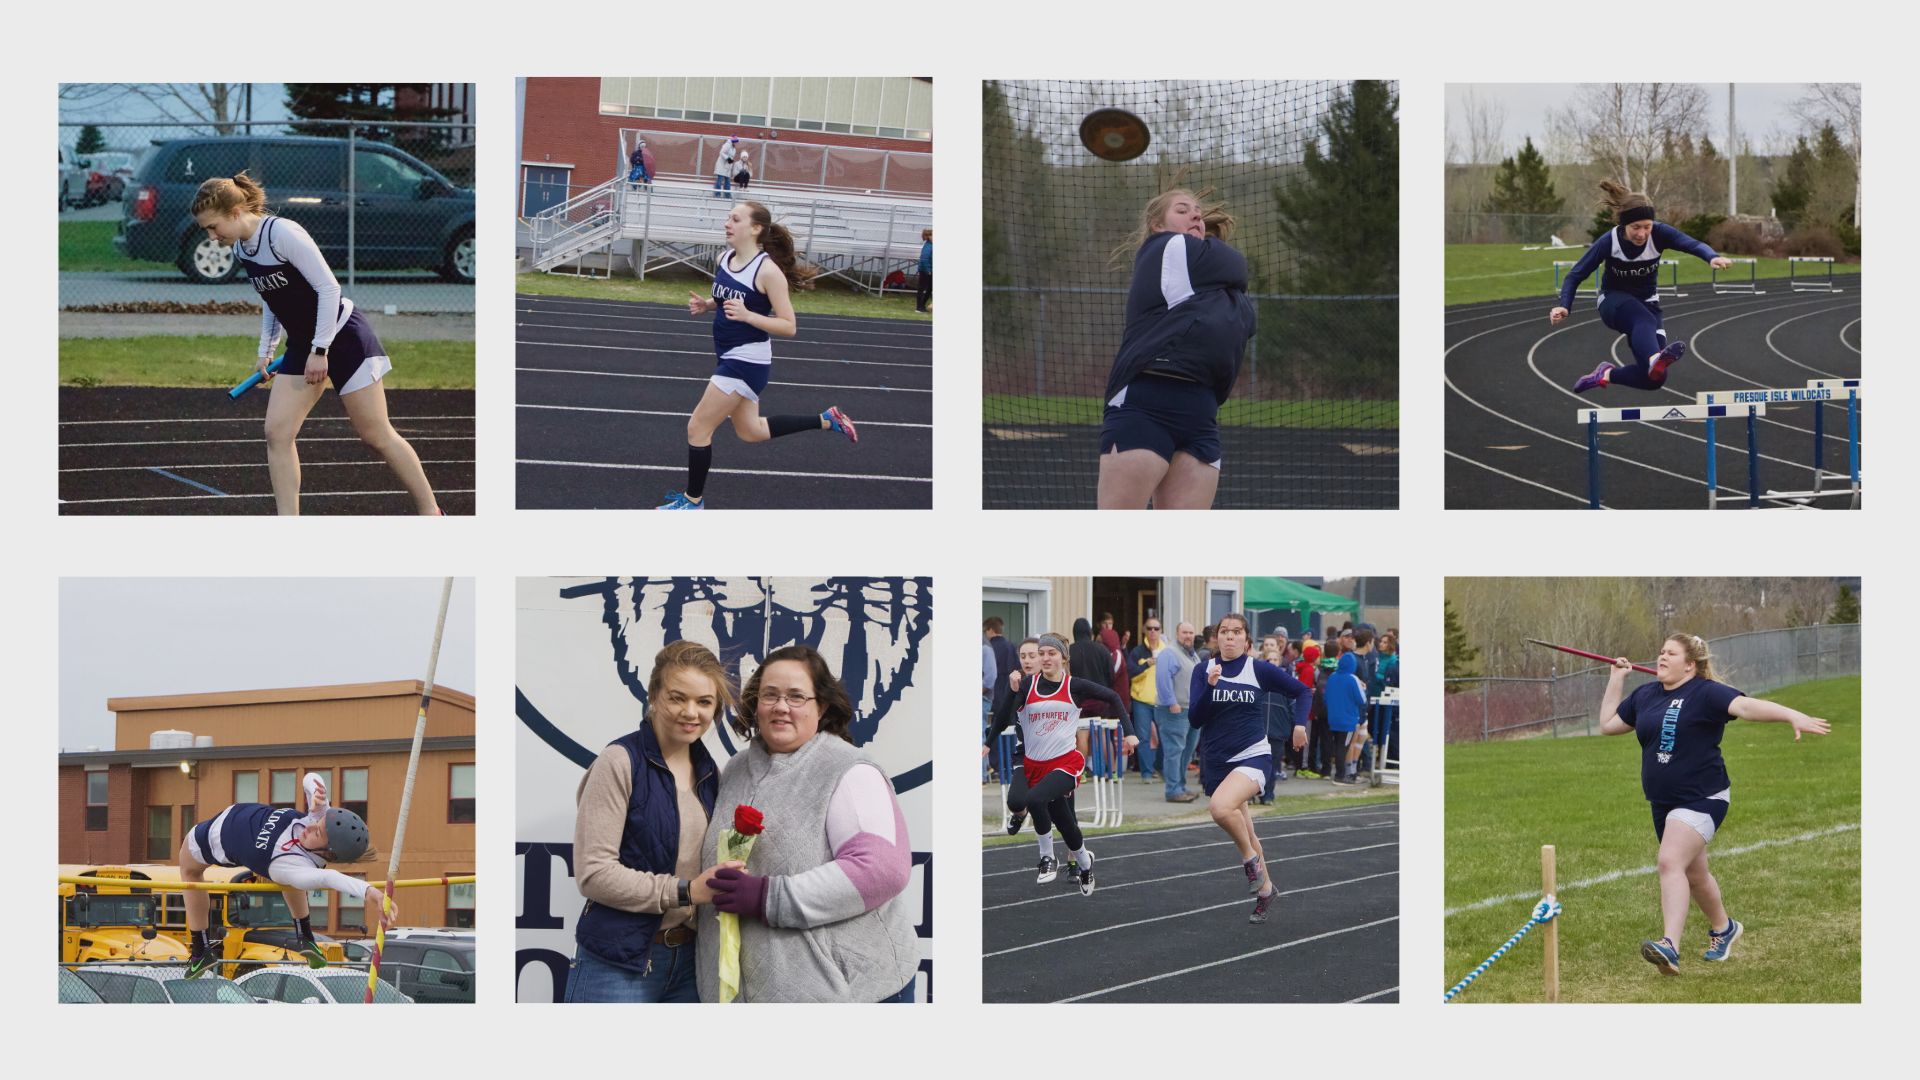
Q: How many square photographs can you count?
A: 8